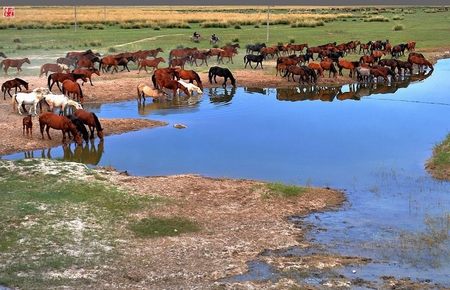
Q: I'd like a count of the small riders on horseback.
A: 2